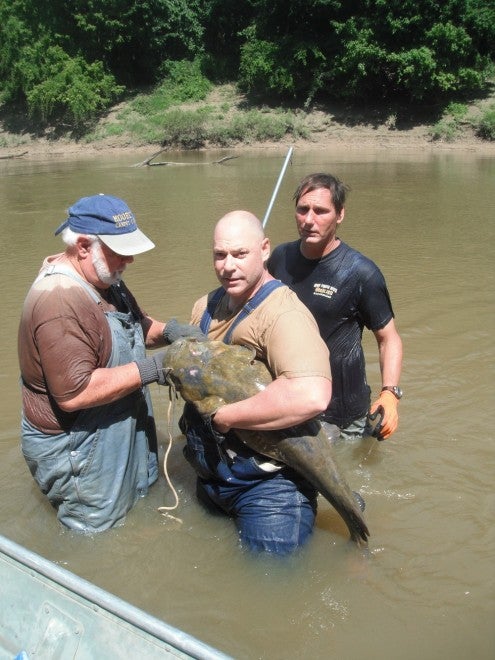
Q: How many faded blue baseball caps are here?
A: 1